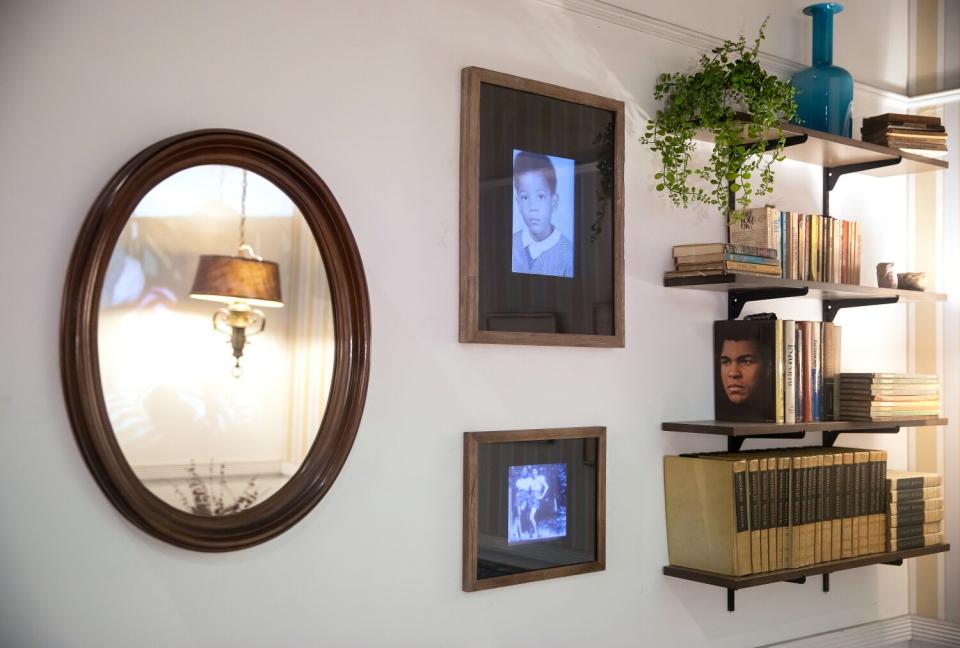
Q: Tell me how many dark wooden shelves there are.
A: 4